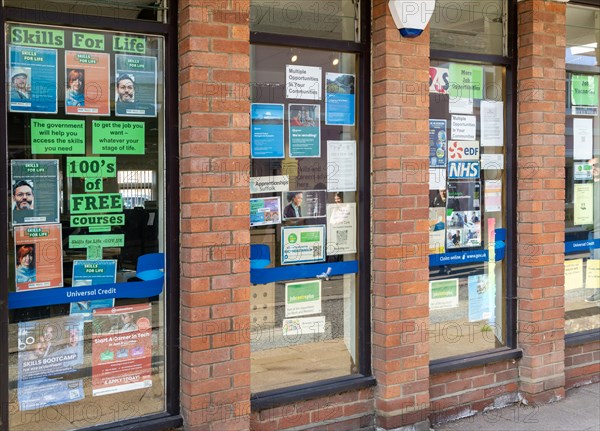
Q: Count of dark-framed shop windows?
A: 4